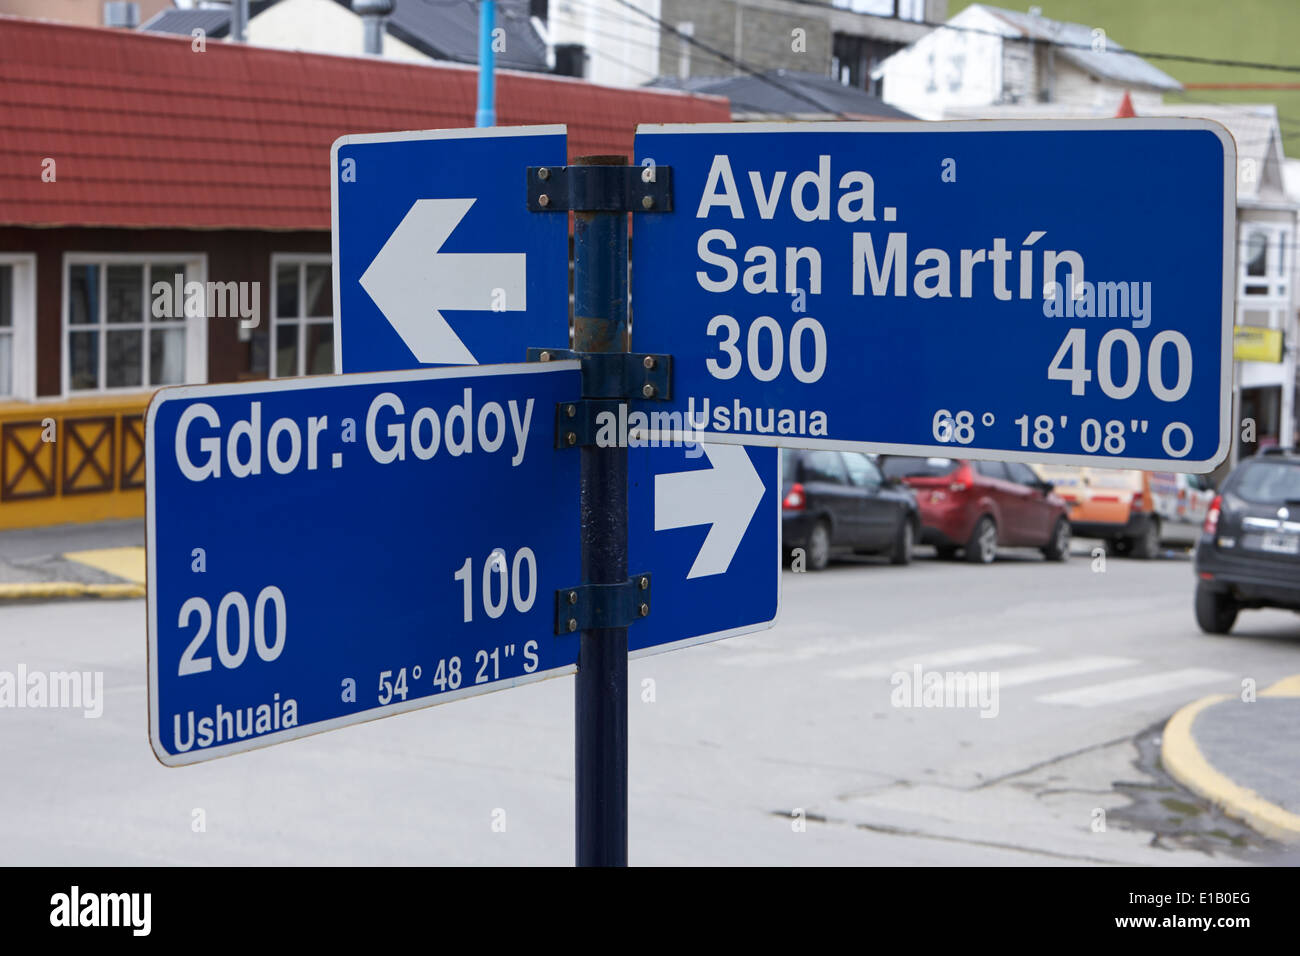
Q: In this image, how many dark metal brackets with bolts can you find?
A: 4